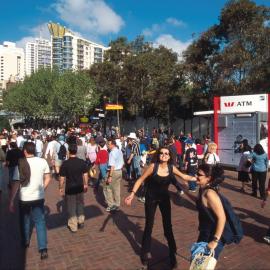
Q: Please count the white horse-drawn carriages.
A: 0